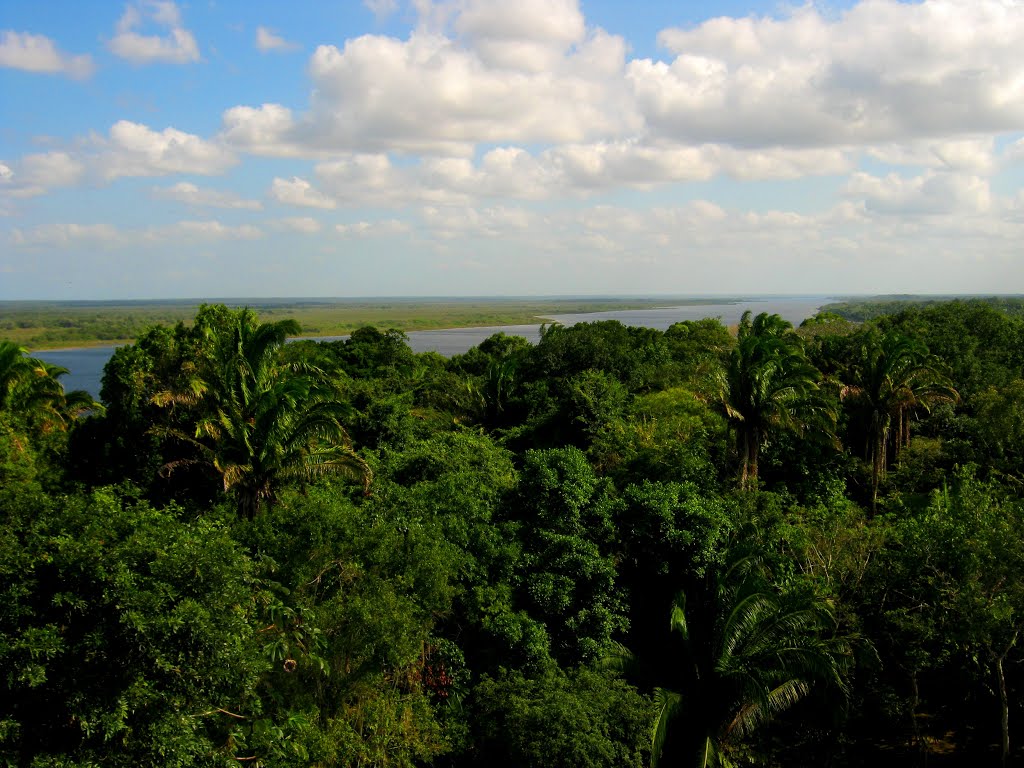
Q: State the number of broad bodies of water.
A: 1